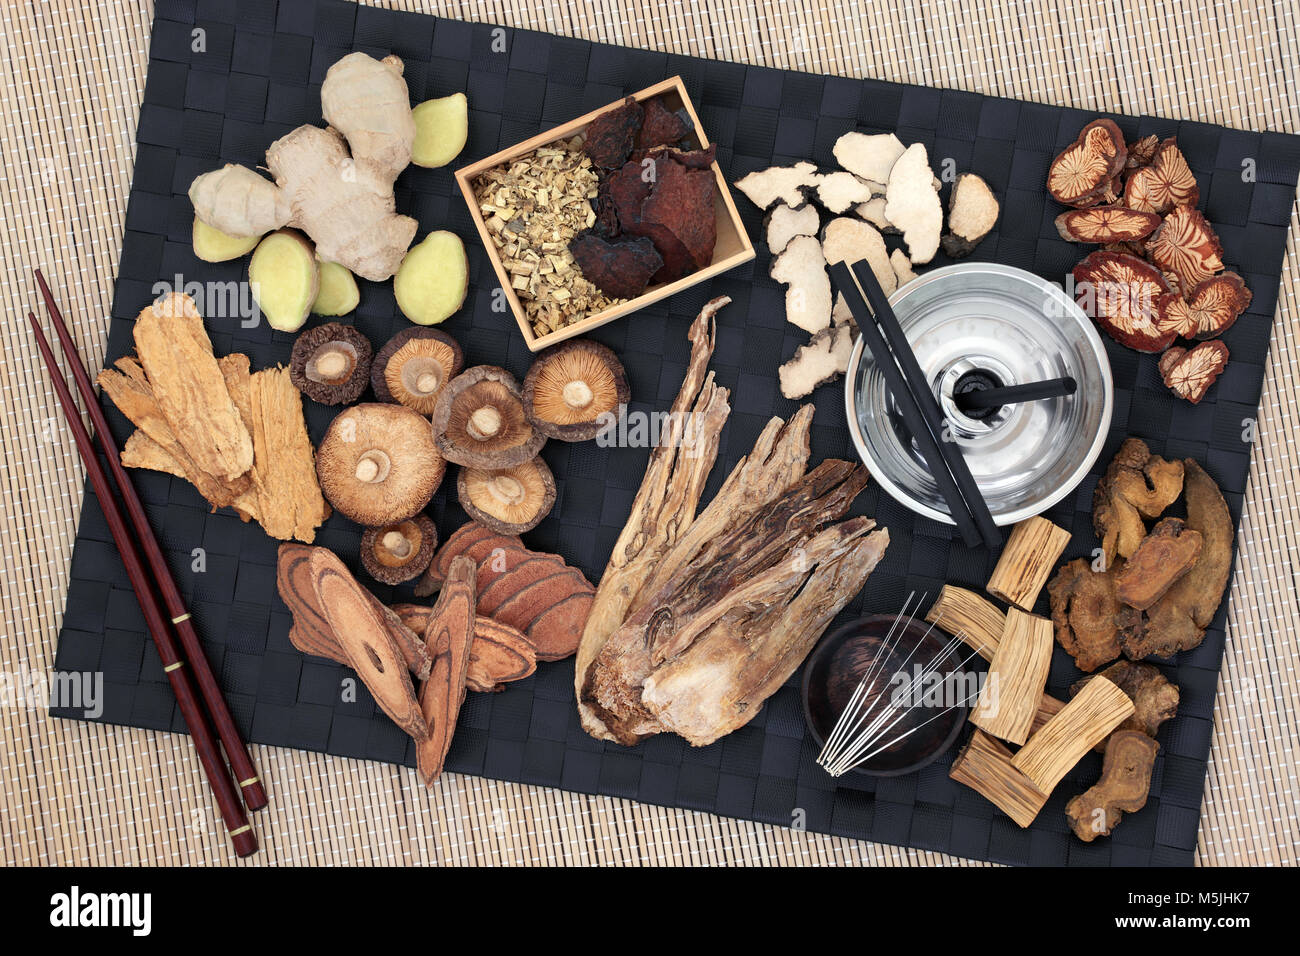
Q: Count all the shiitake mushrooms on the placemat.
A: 7